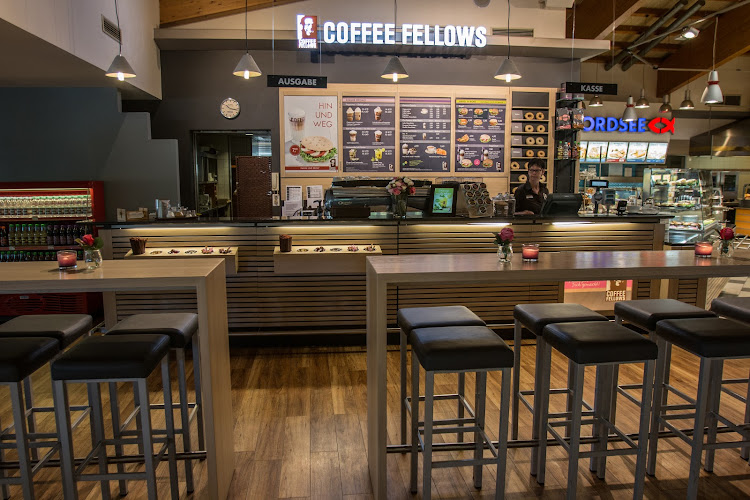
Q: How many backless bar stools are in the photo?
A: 11